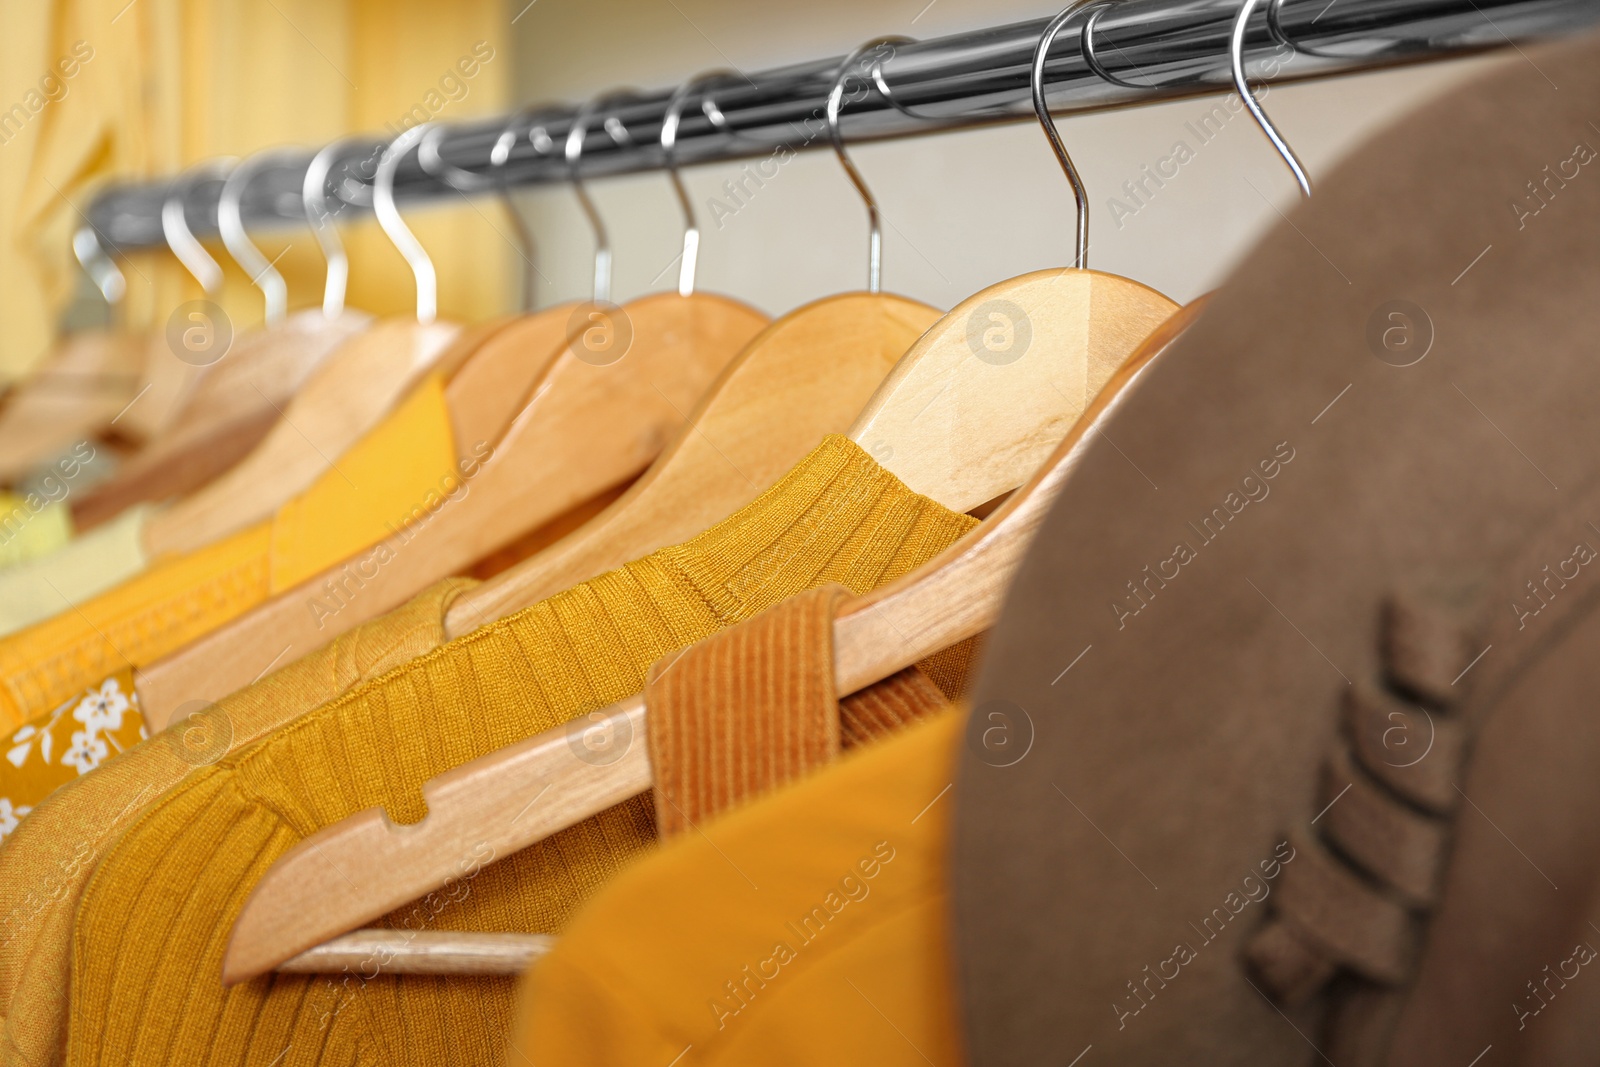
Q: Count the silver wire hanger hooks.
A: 11